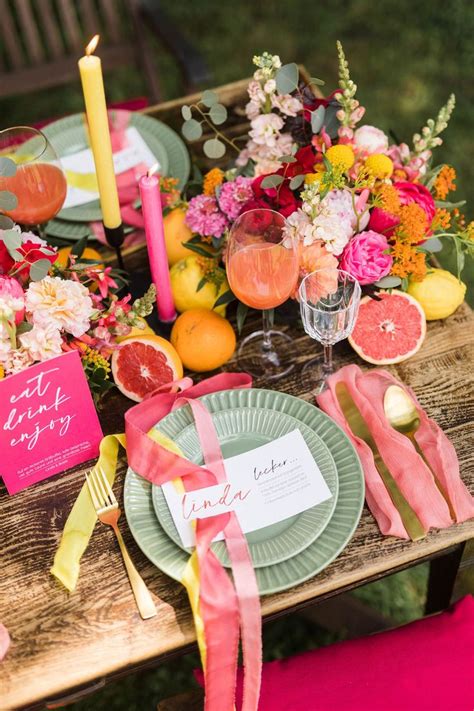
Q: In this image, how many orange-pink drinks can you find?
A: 2